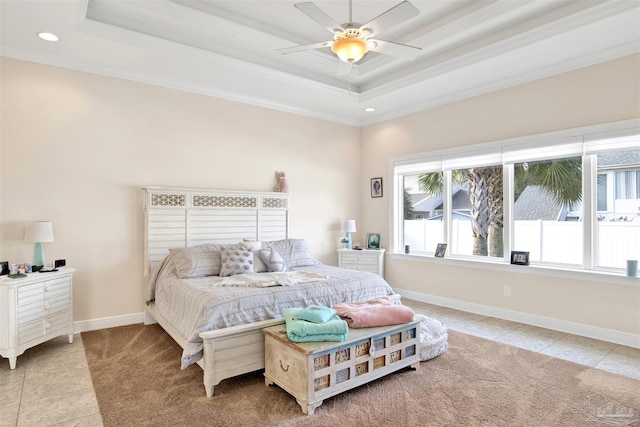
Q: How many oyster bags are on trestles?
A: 0